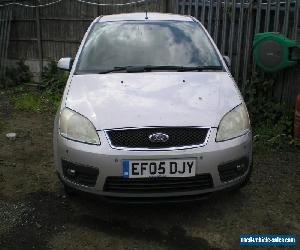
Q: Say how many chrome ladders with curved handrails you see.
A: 0